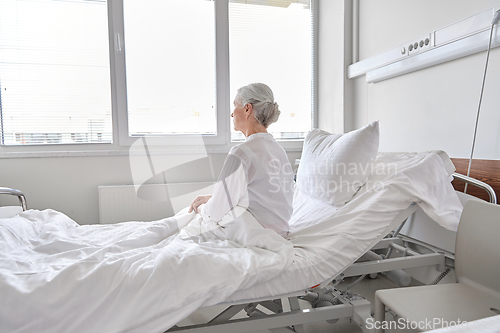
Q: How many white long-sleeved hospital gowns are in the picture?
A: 1